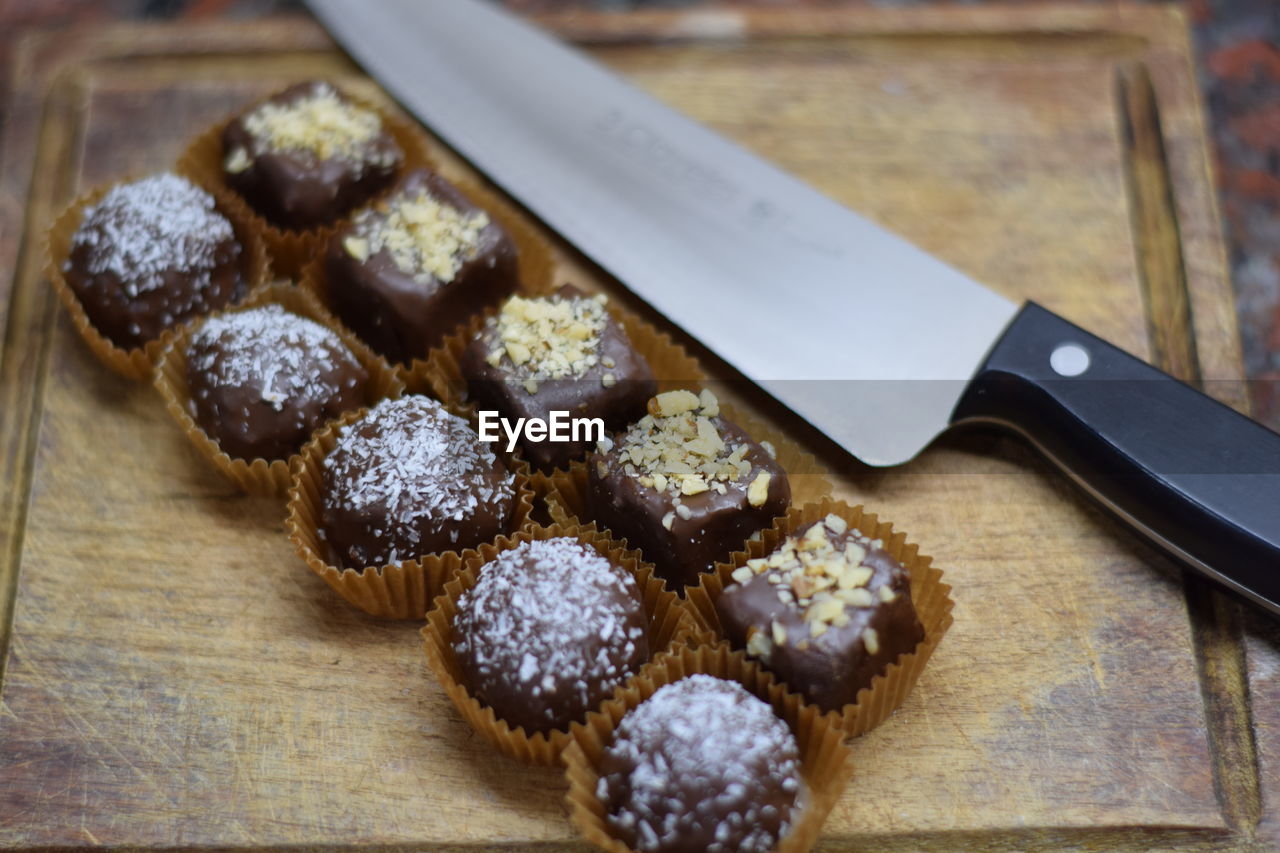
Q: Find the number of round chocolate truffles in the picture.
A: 5